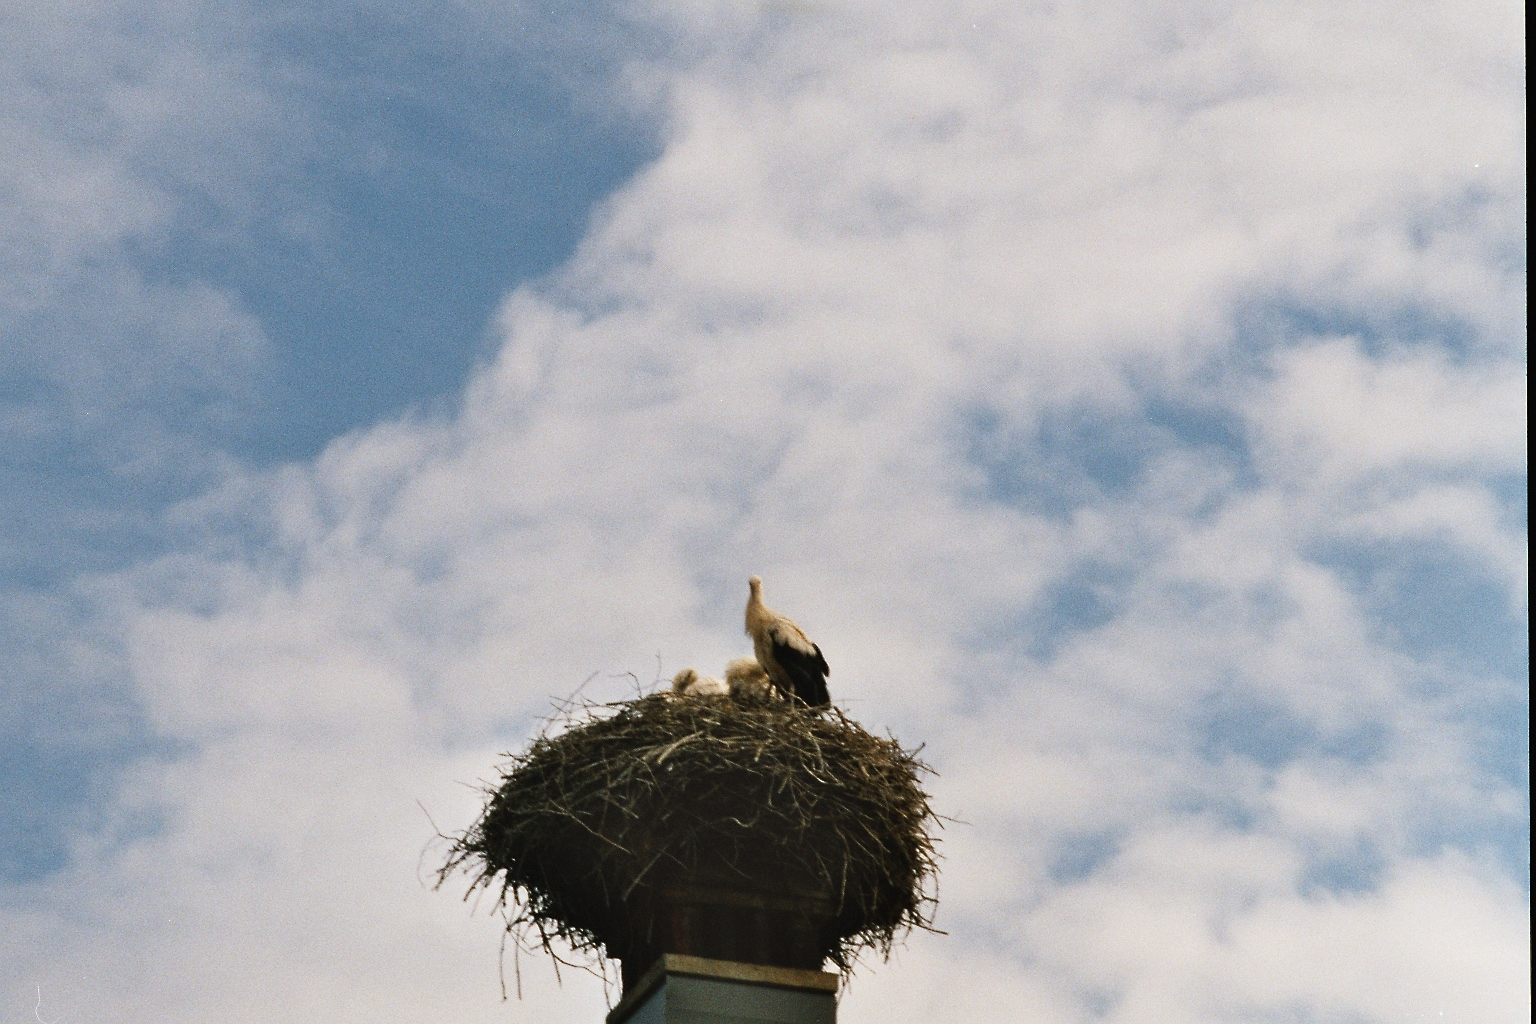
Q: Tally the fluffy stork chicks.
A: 2